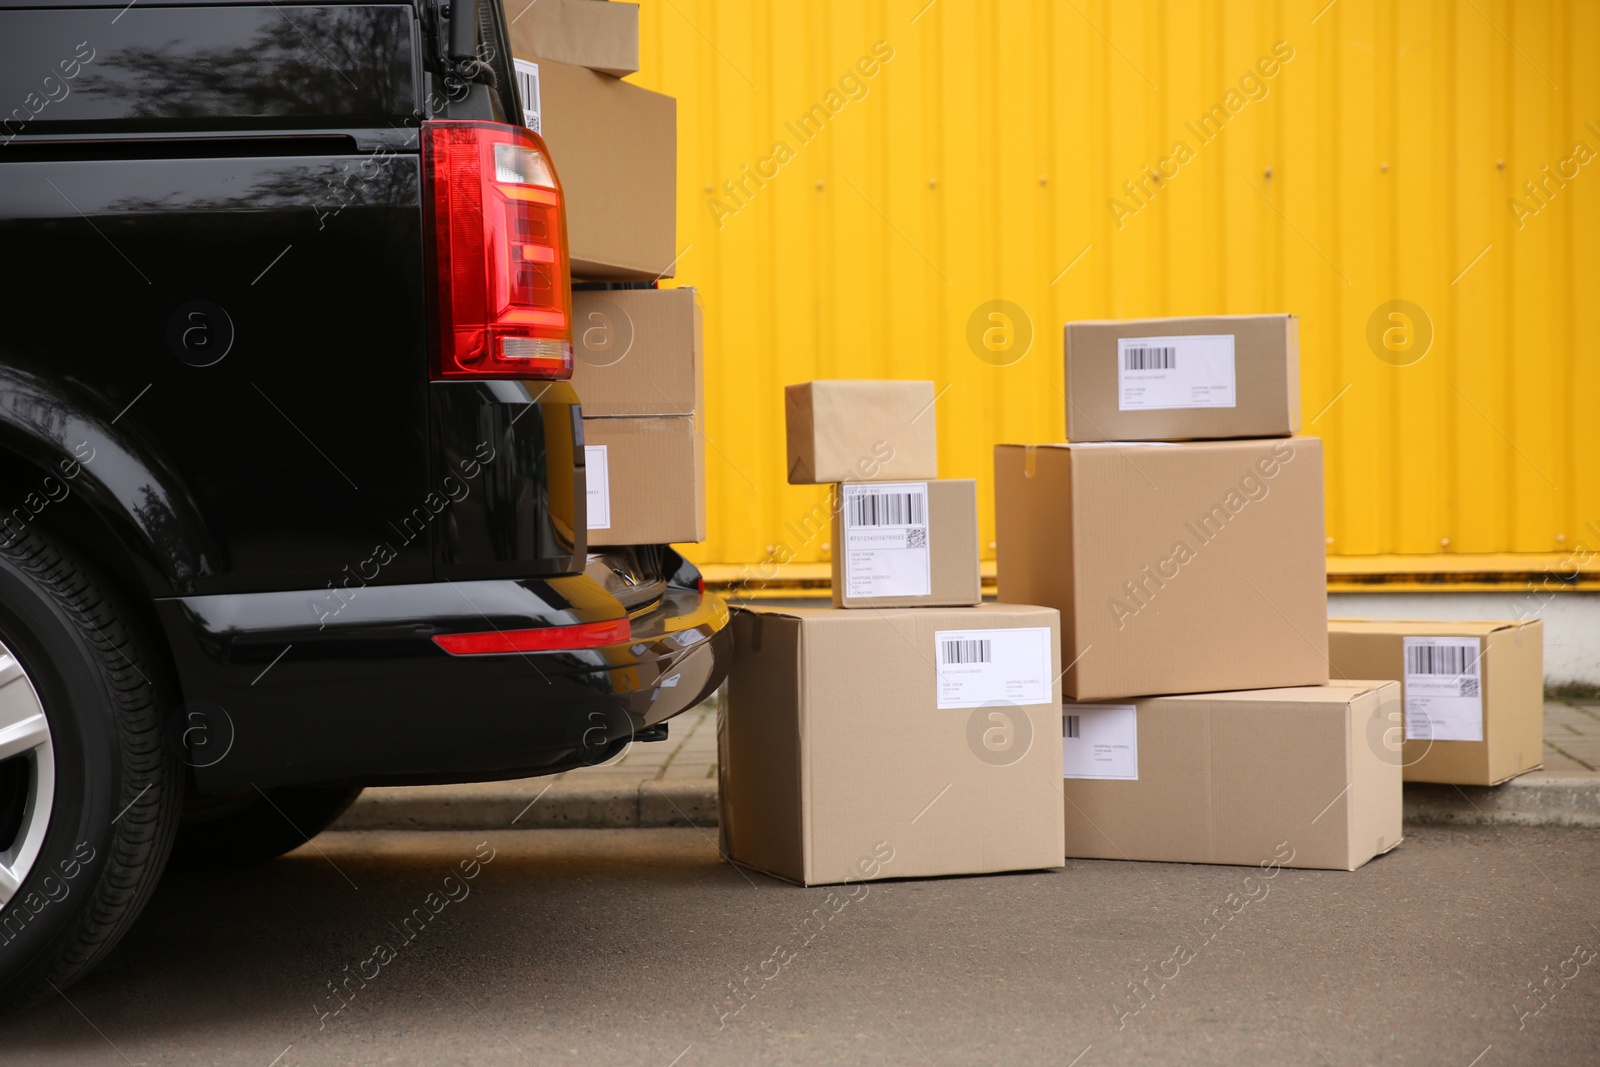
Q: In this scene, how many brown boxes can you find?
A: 11